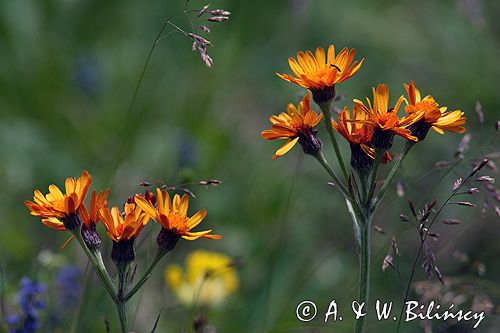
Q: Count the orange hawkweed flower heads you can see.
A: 9